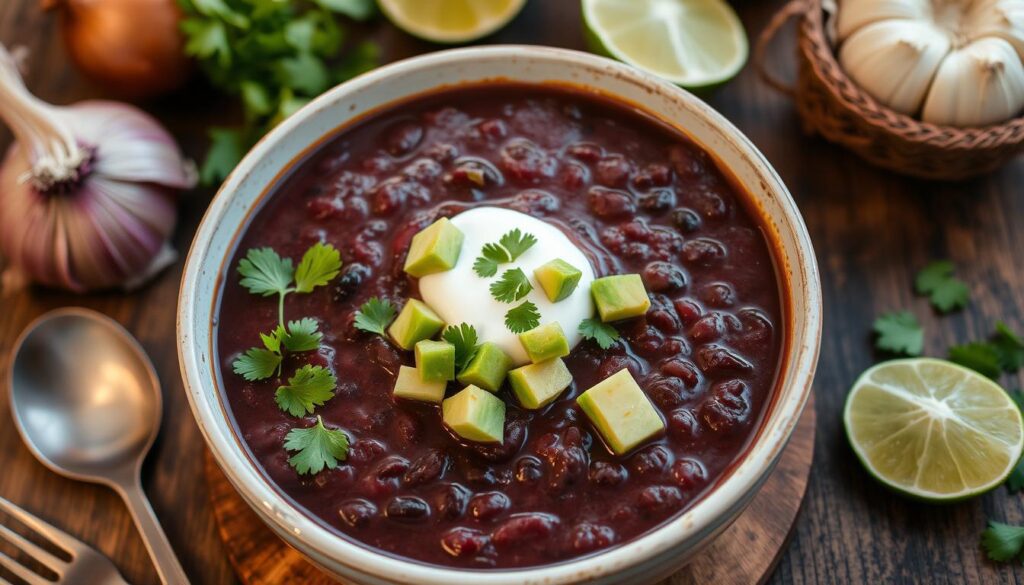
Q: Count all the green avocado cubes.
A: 11